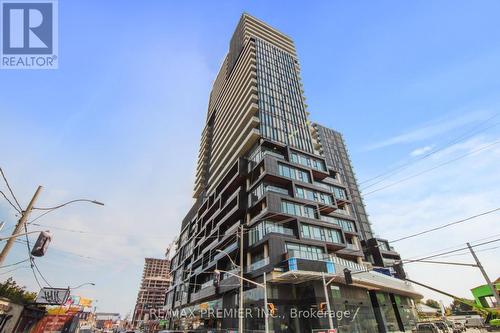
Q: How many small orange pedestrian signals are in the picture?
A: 2